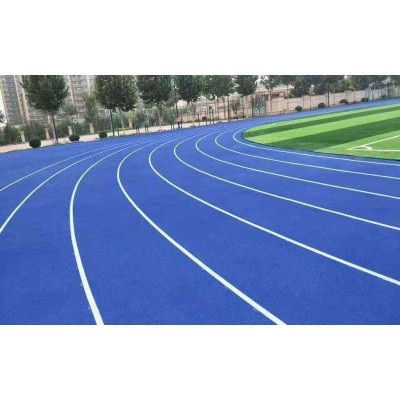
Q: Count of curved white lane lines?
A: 9